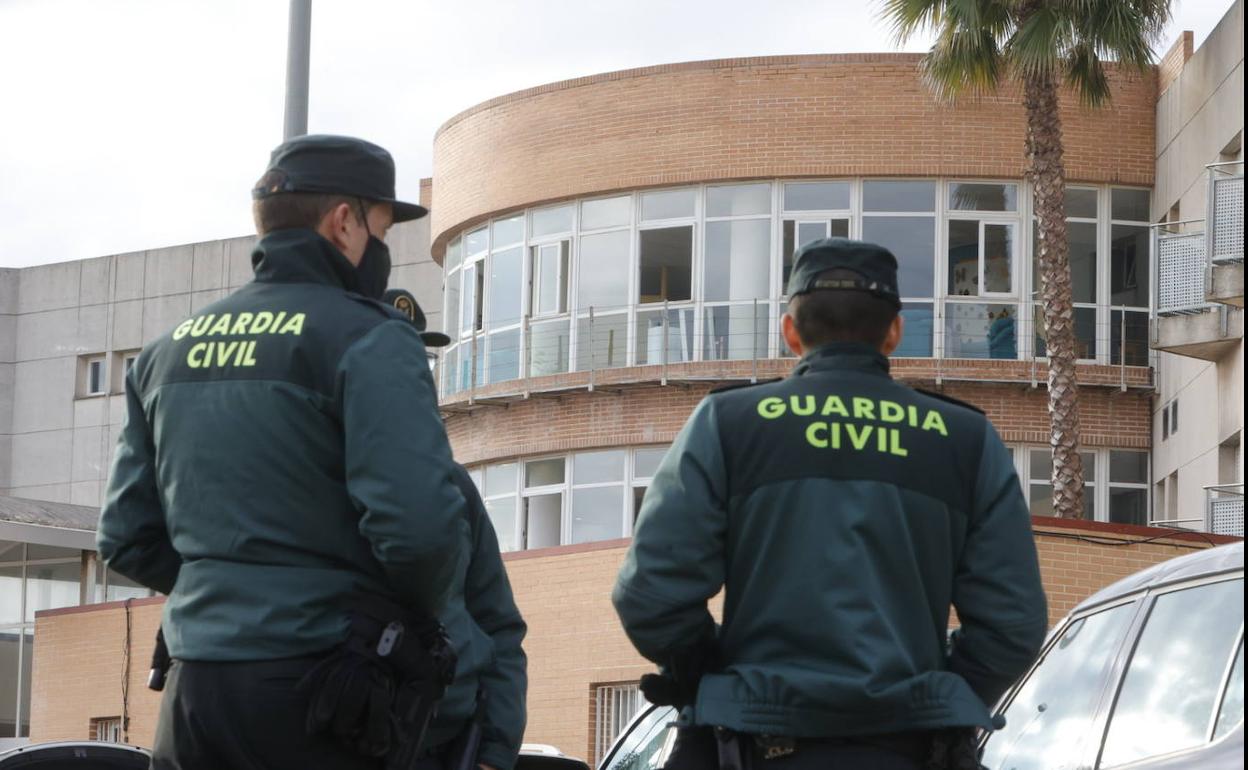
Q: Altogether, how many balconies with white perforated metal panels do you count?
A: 3